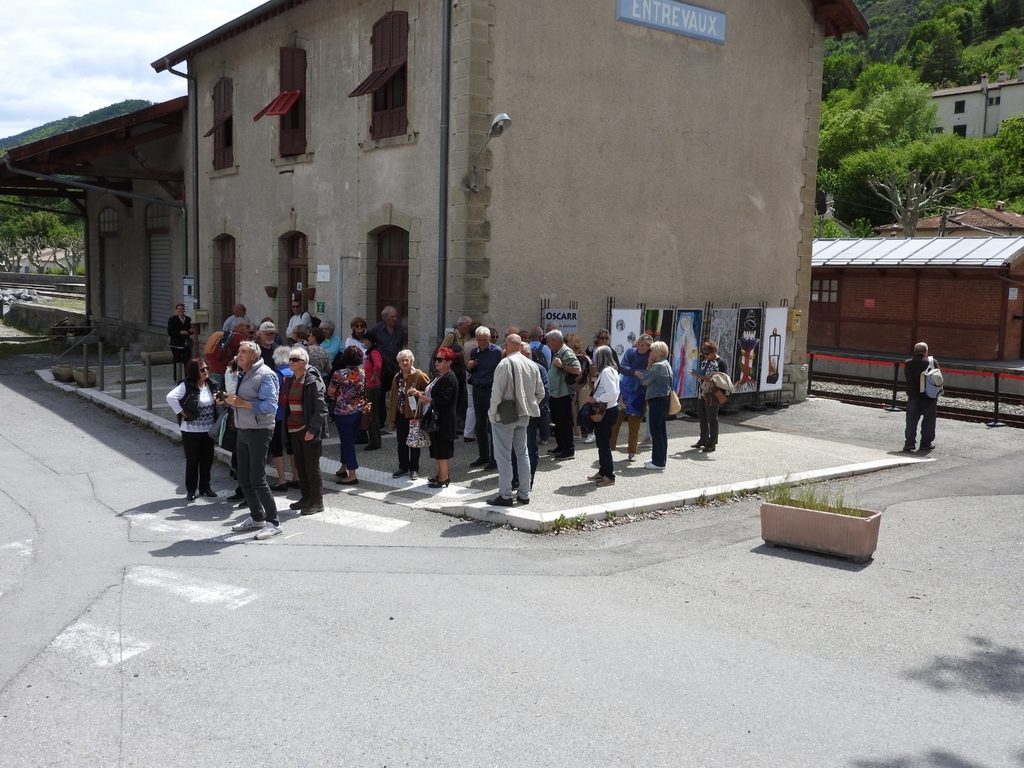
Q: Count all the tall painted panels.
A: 6